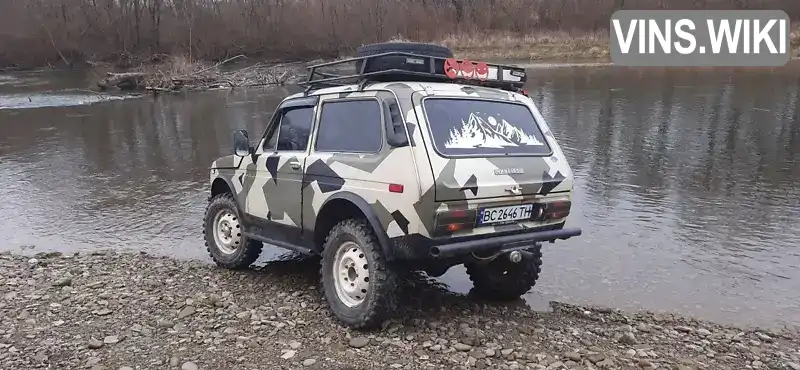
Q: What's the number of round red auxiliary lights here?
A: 3